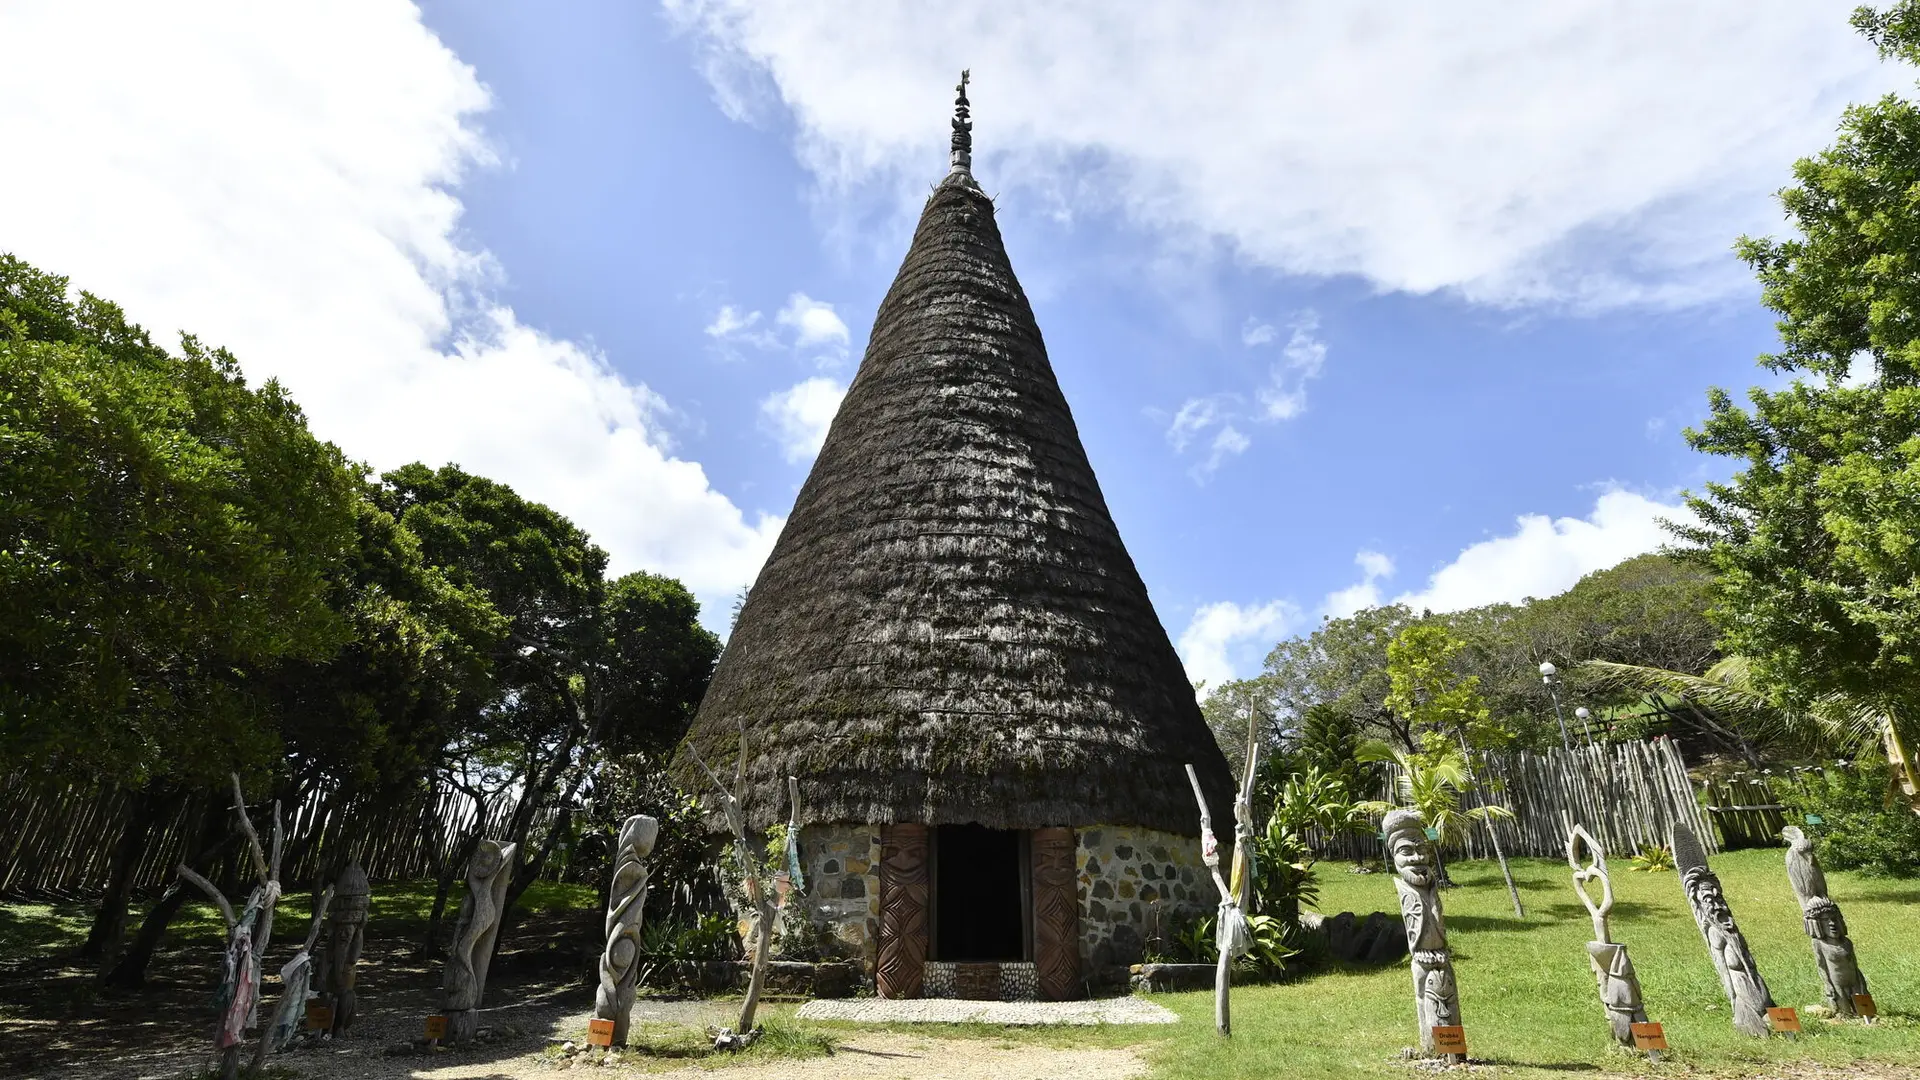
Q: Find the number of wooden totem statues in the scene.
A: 7